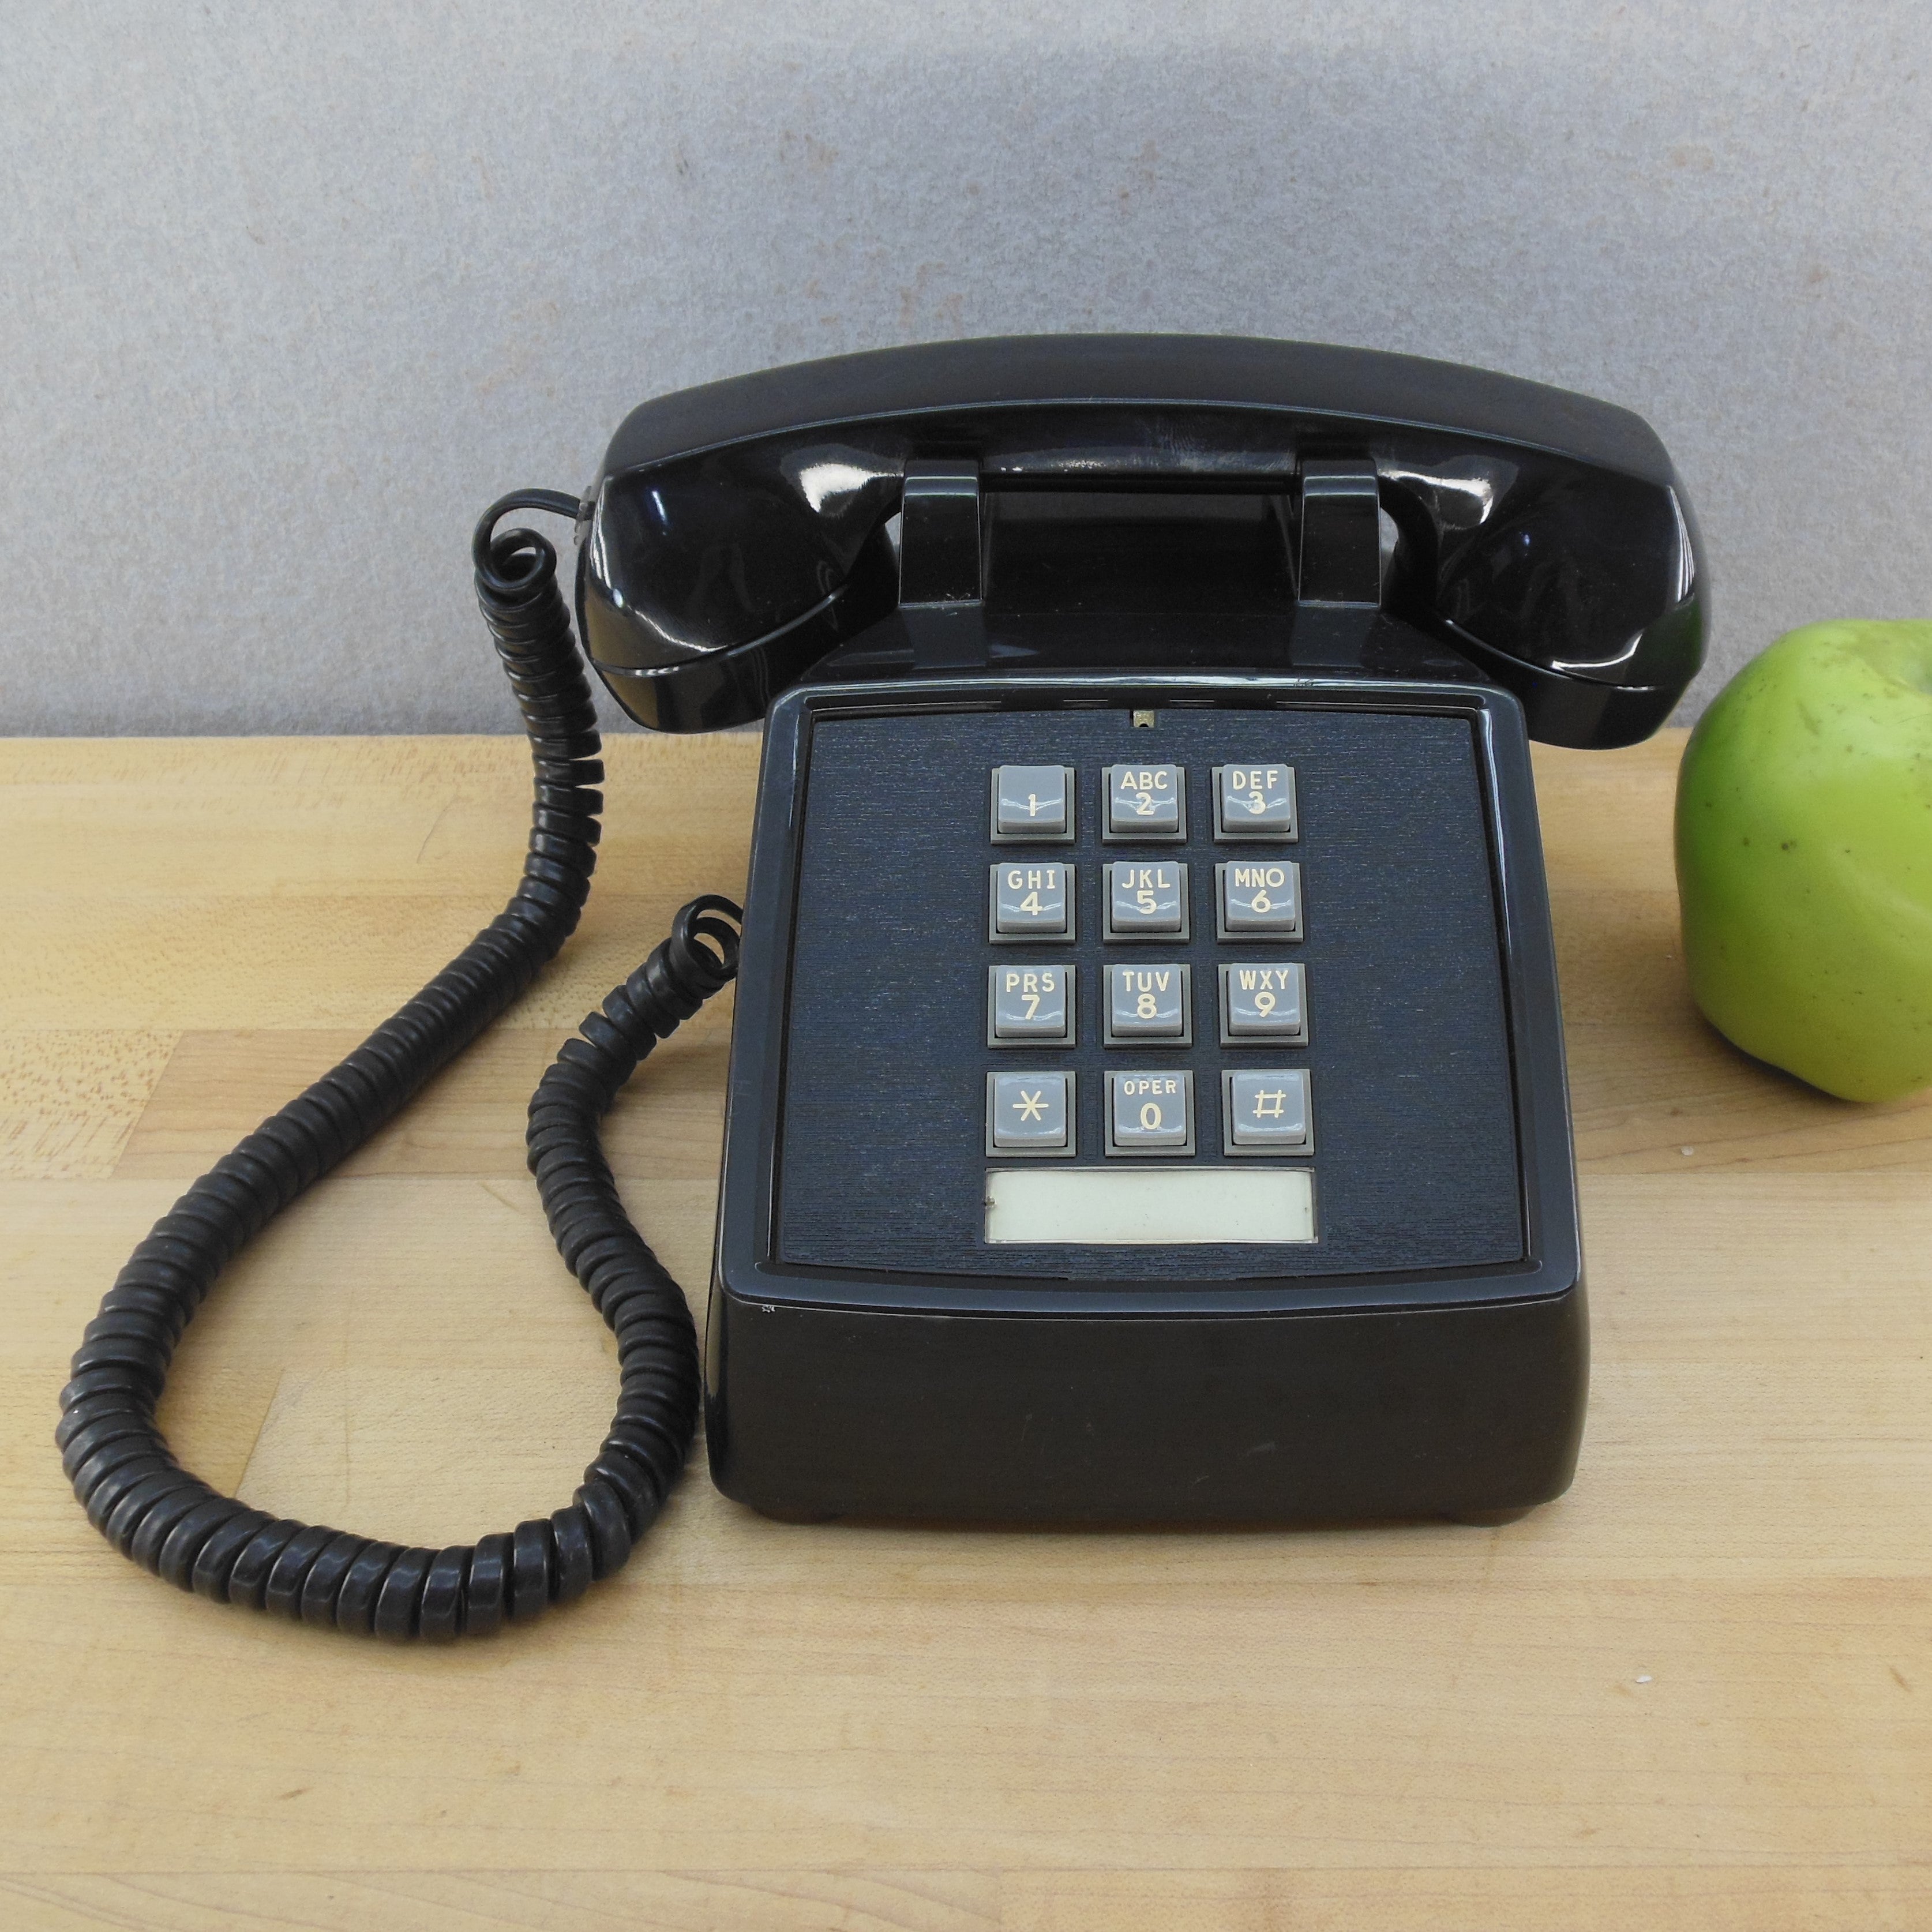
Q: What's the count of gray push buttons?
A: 12